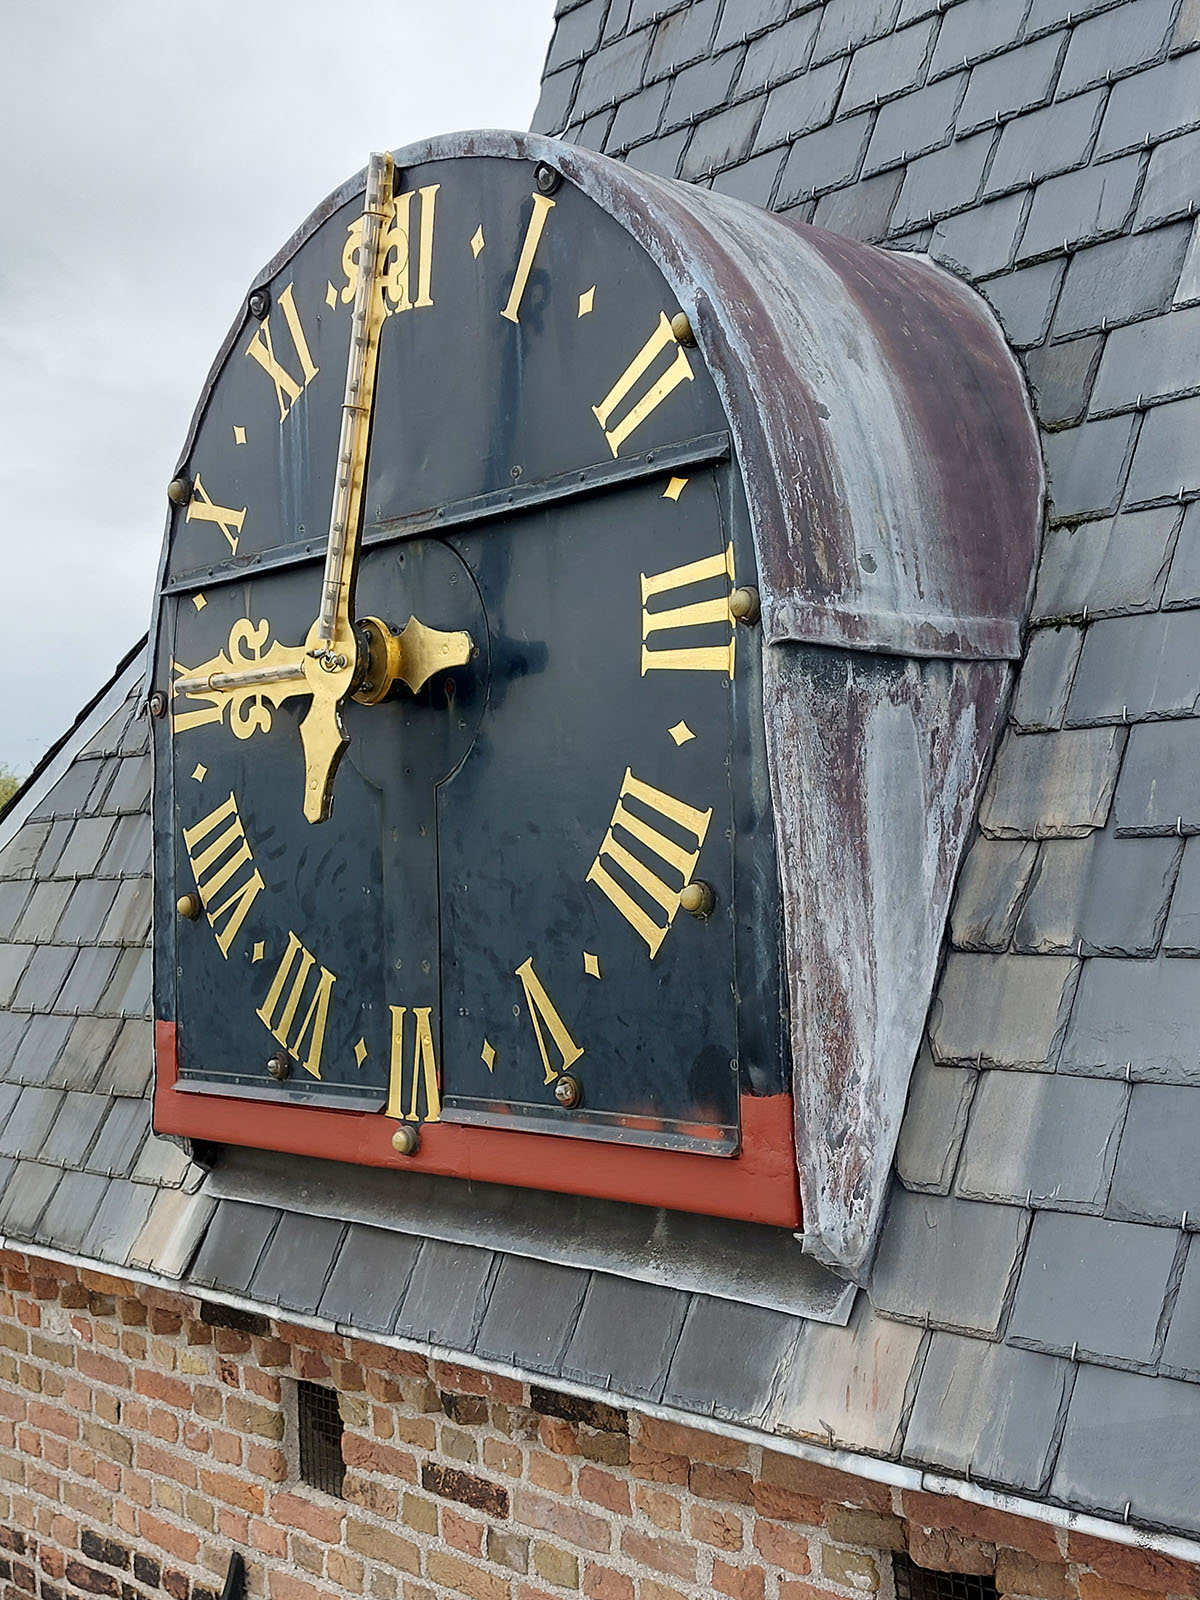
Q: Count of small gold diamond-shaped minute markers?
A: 12